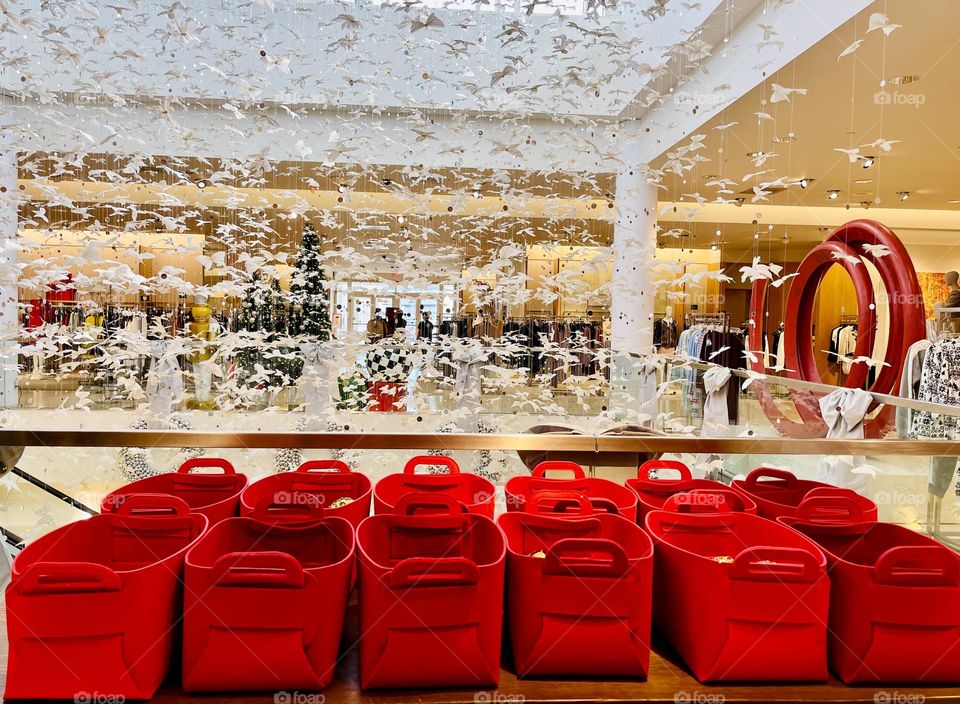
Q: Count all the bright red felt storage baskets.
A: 12